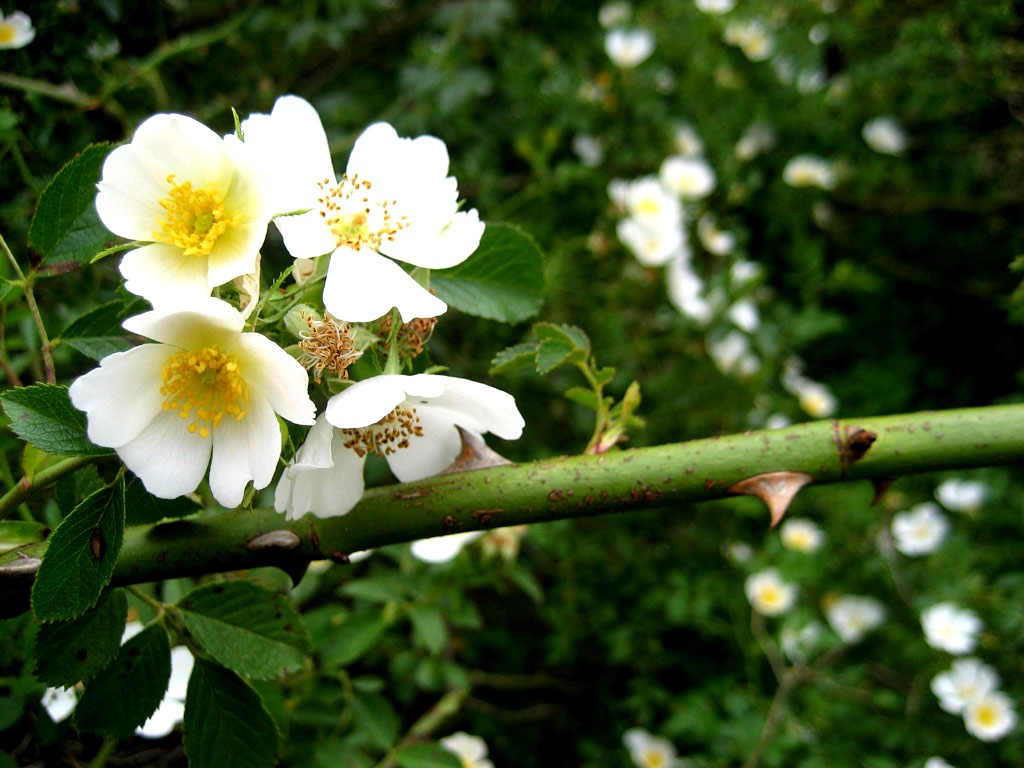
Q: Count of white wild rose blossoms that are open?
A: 4